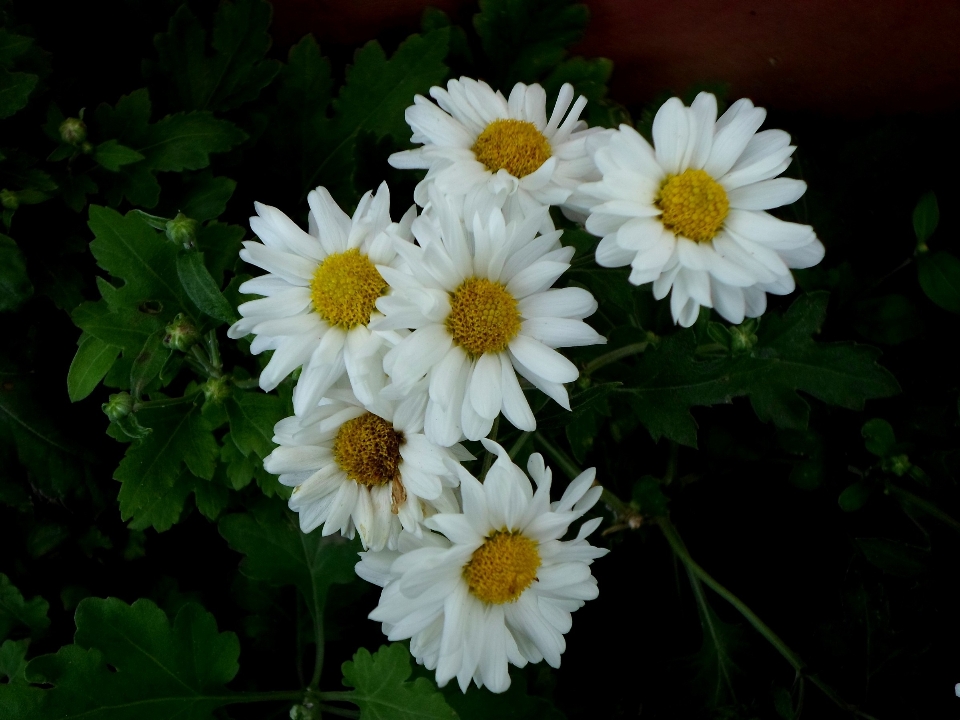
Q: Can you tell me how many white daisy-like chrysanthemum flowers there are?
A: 6